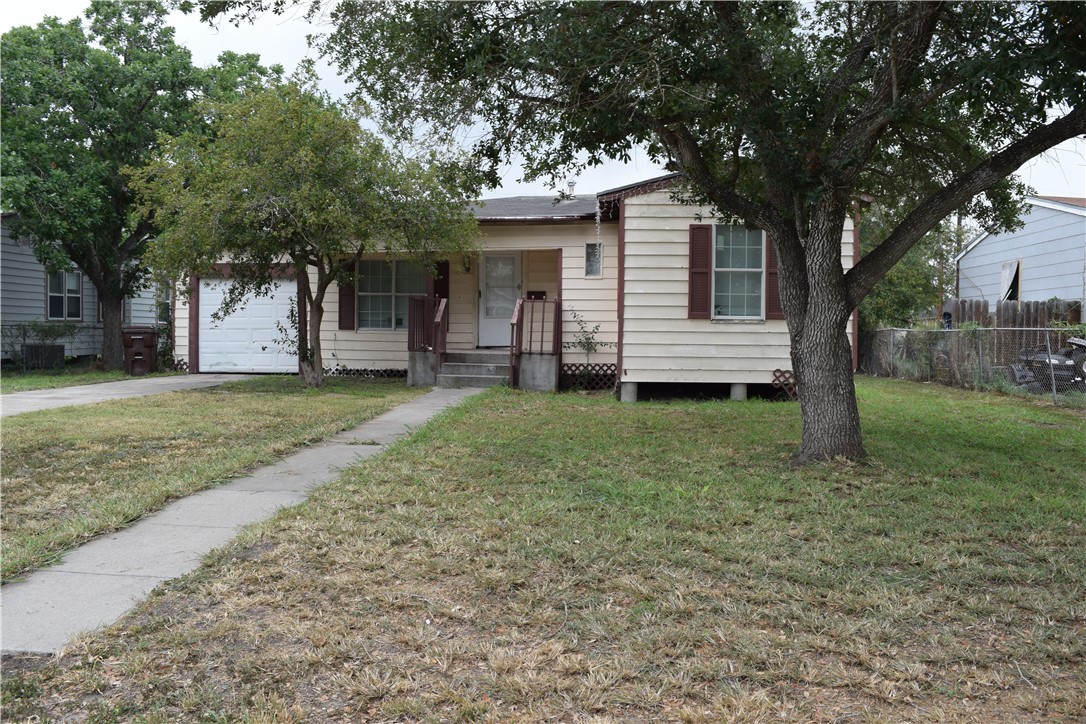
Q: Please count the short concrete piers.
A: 2